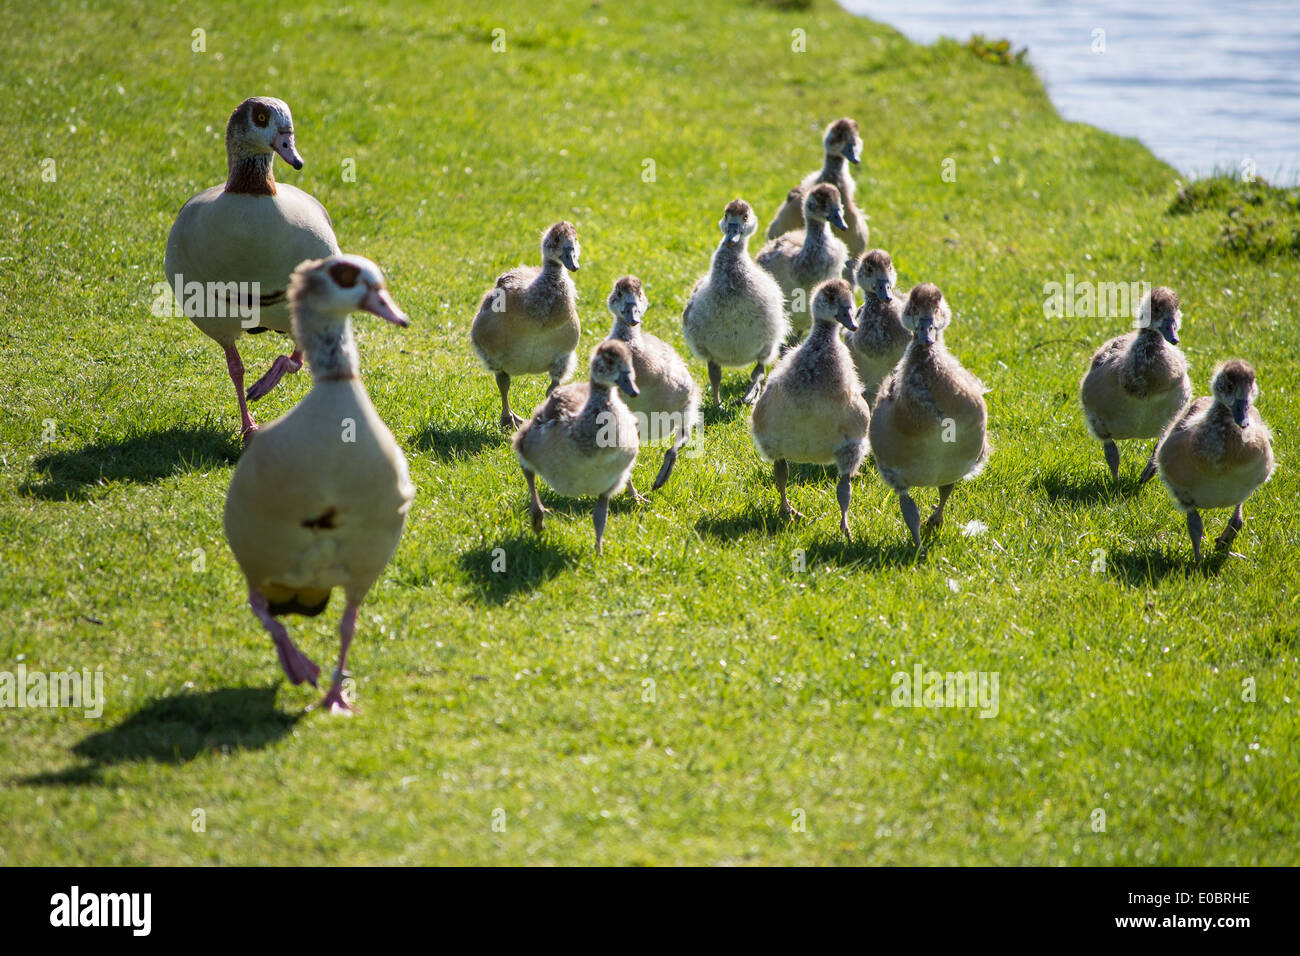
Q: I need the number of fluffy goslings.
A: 11